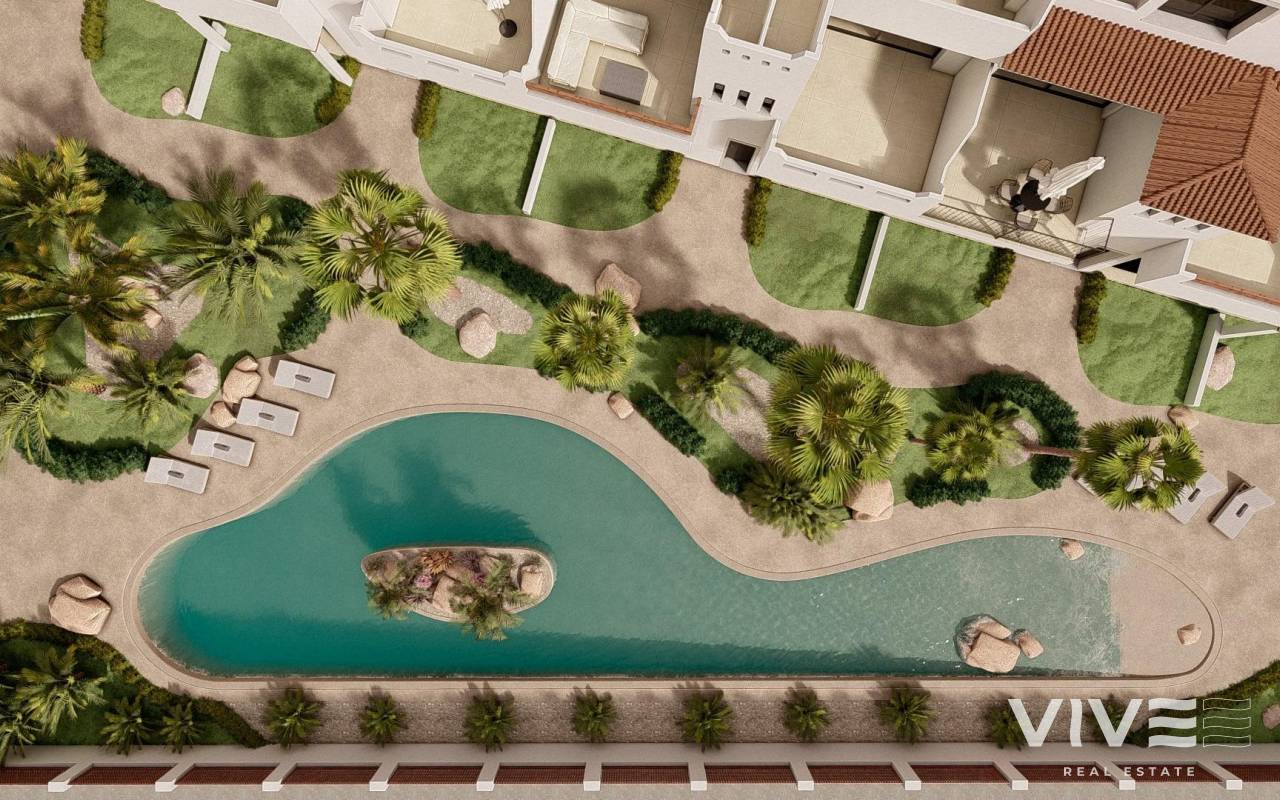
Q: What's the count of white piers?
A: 12